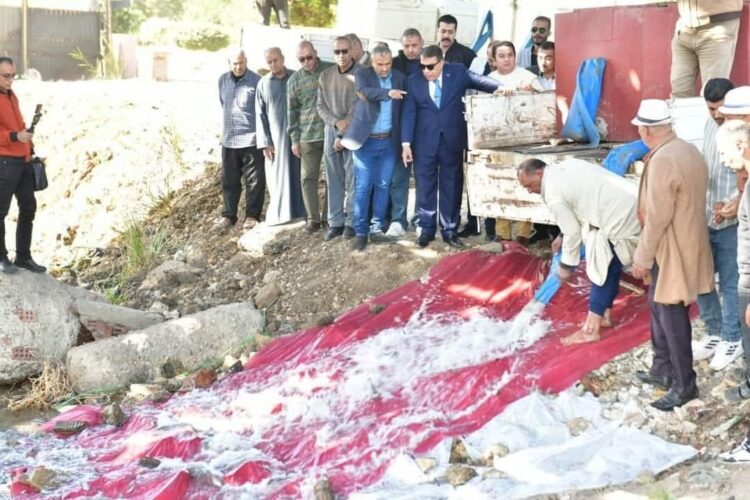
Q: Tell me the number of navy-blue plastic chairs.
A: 0